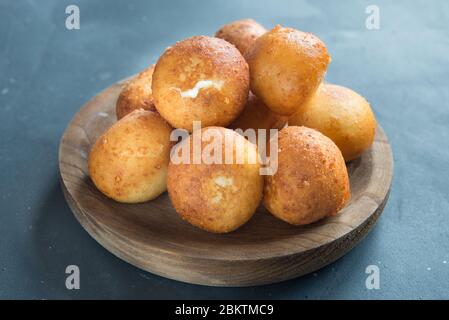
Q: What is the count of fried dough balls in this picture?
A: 9